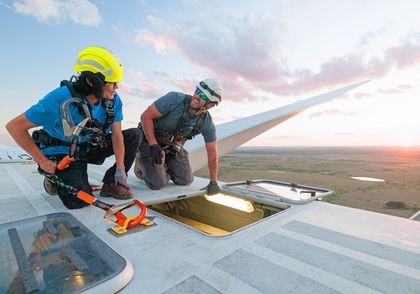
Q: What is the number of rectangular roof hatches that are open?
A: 1